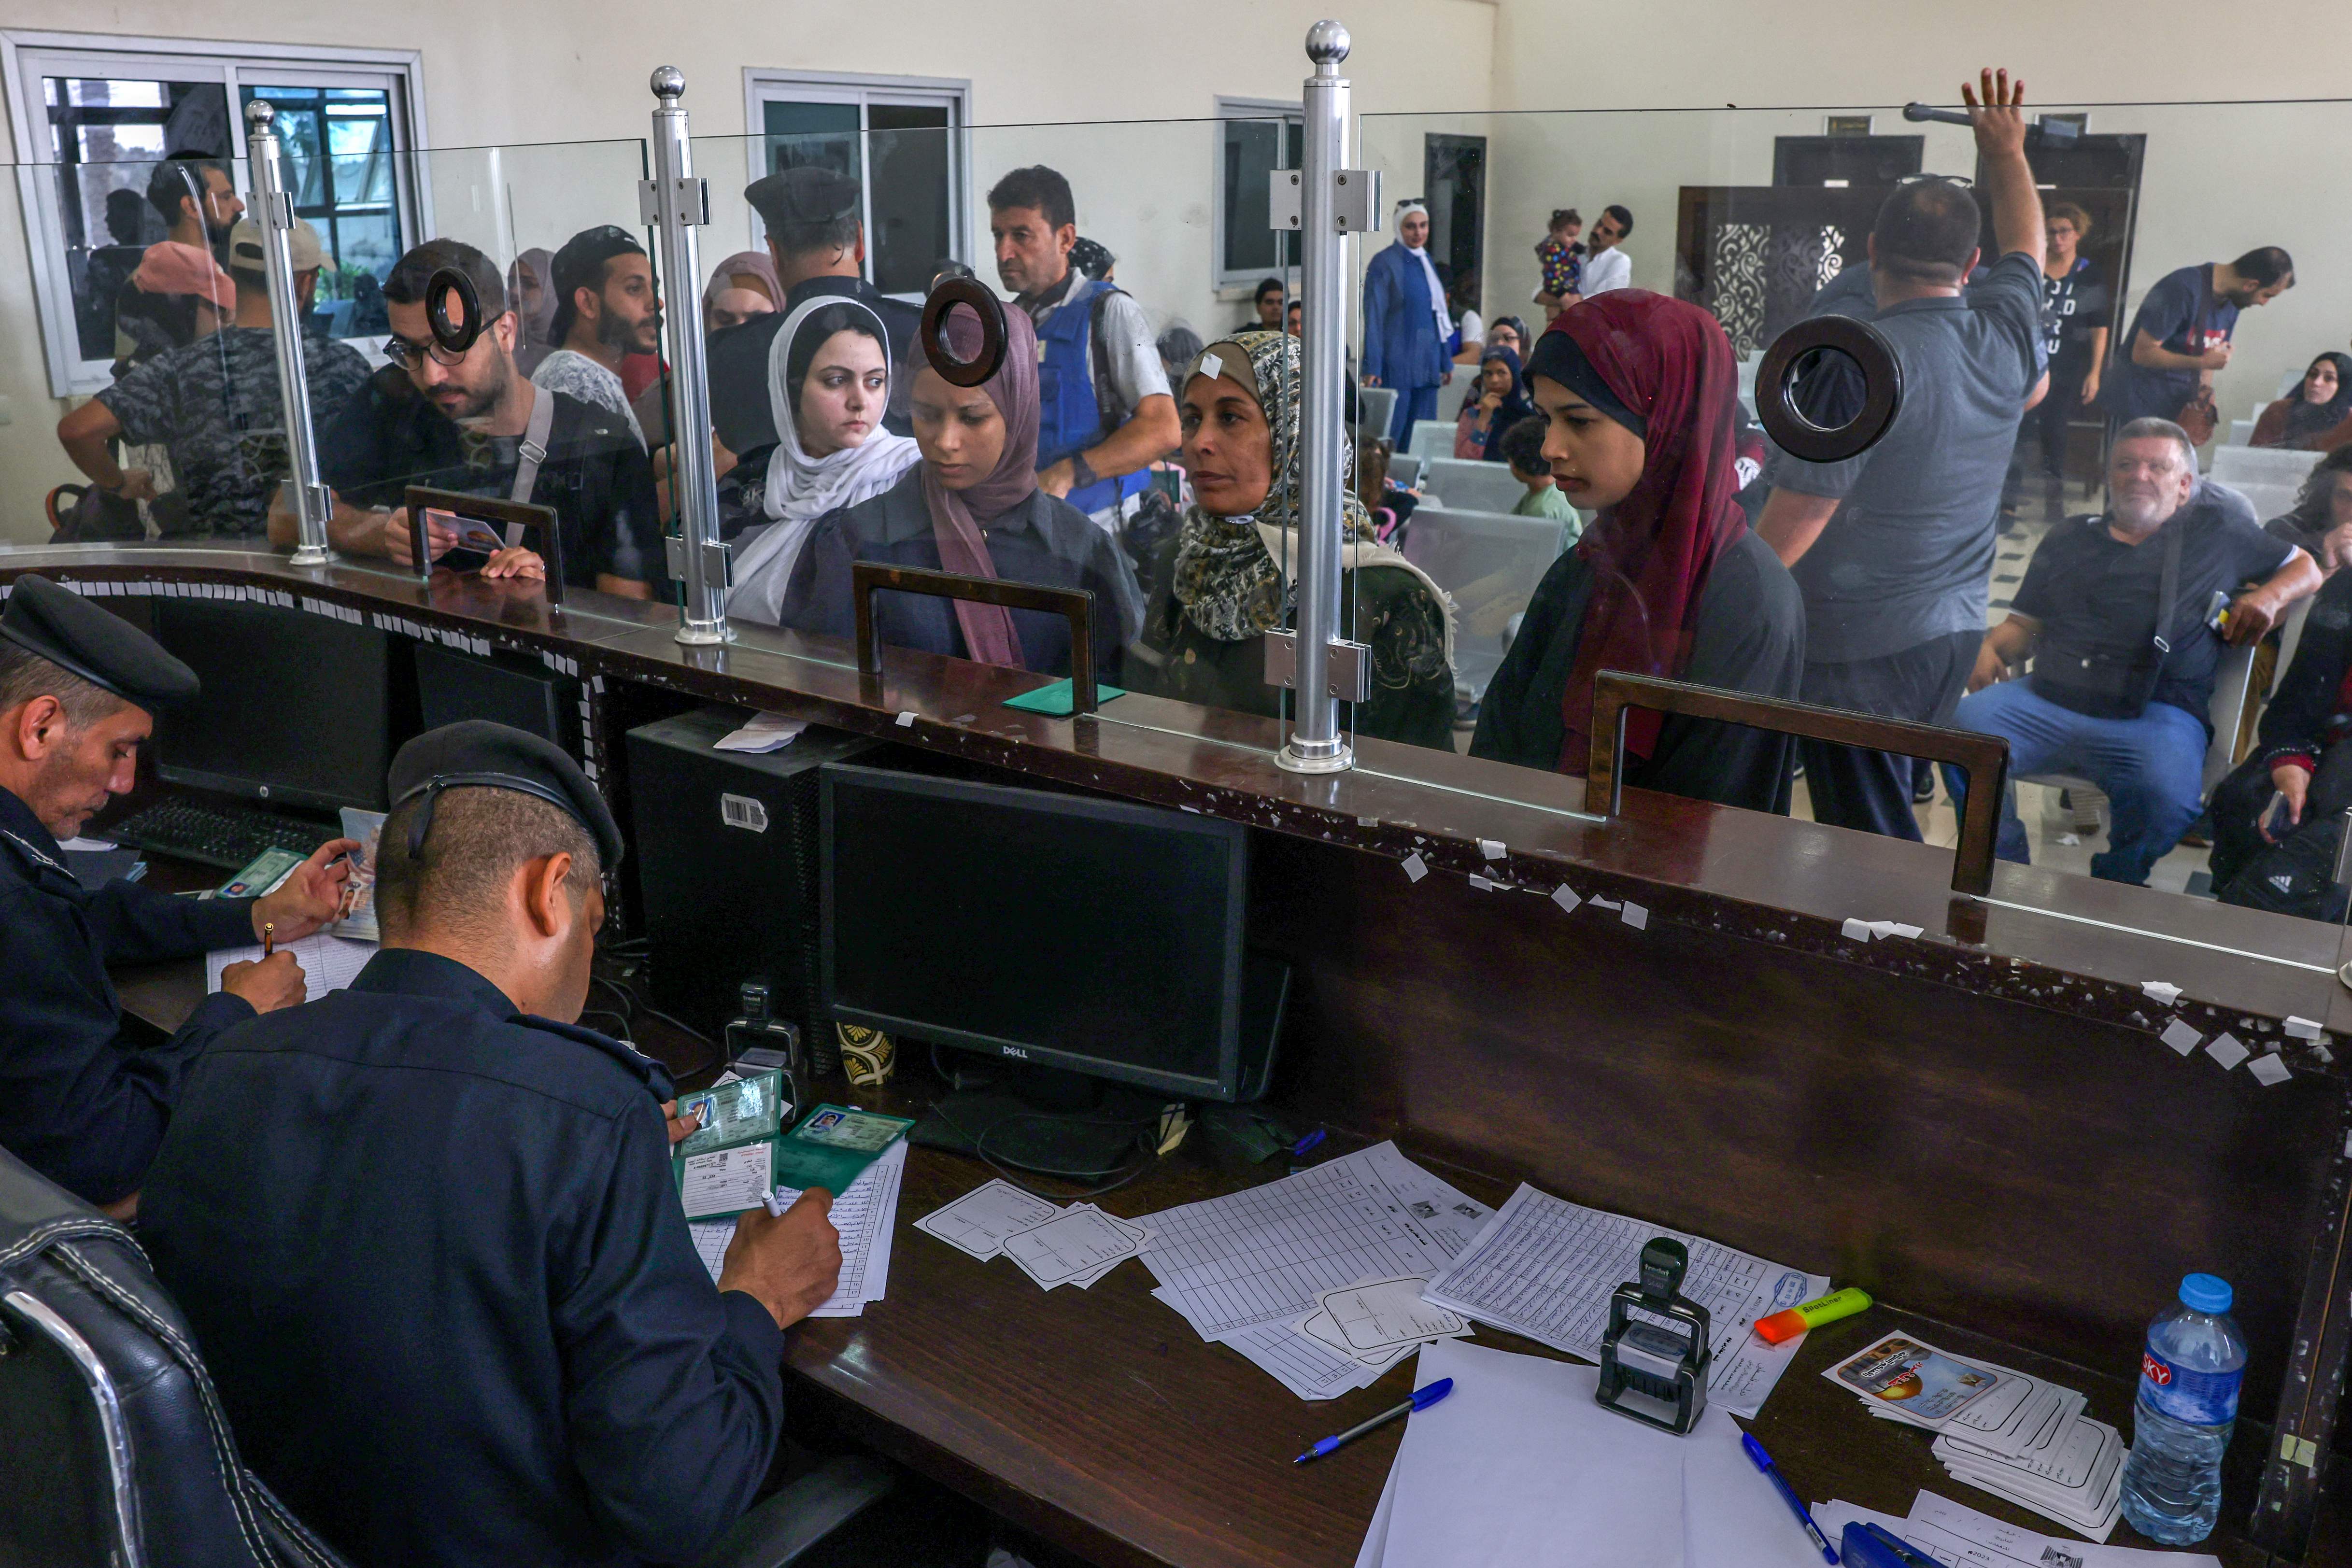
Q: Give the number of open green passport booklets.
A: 3